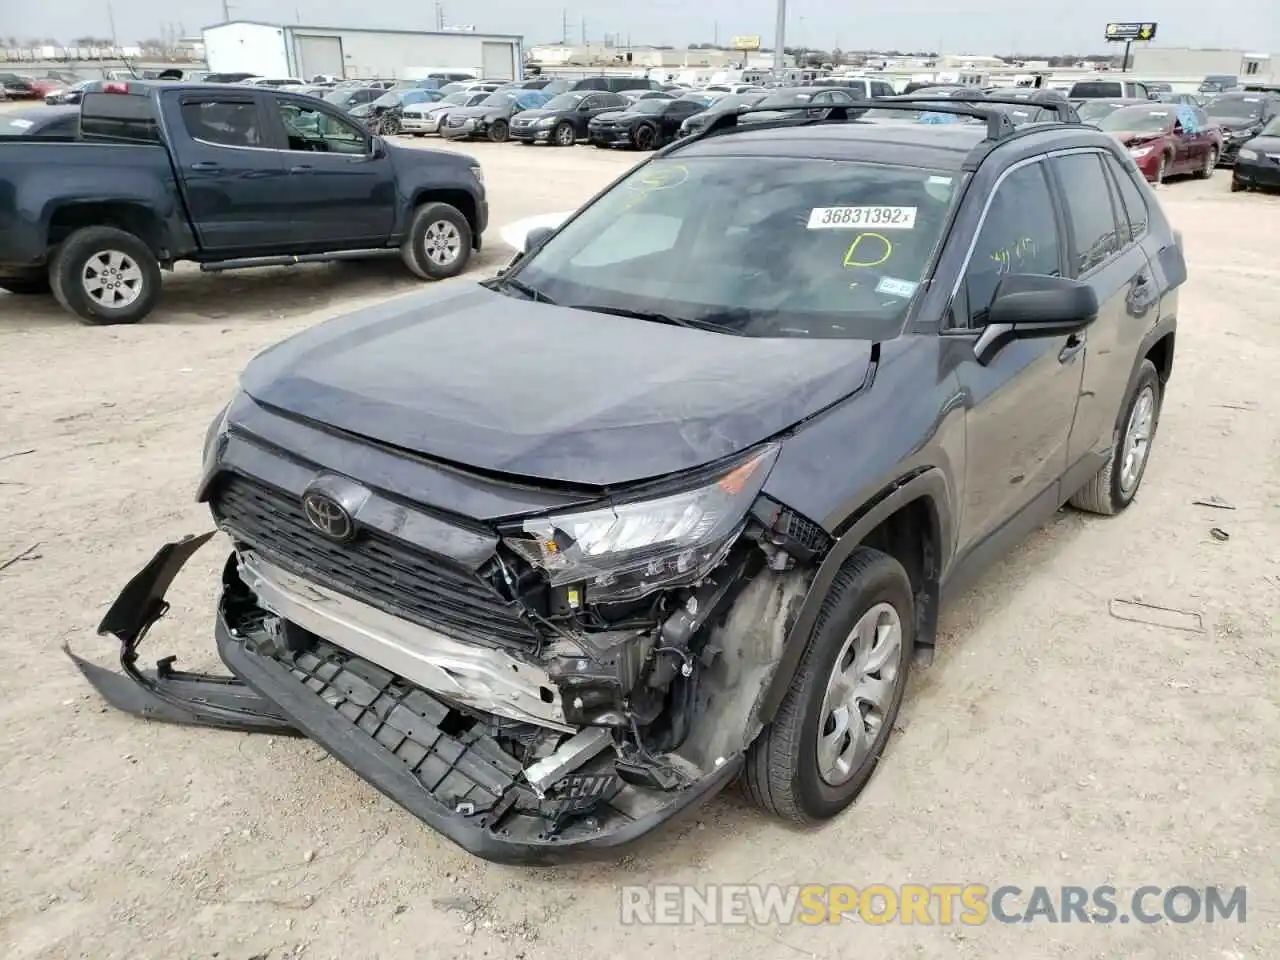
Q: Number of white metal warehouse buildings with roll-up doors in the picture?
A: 1